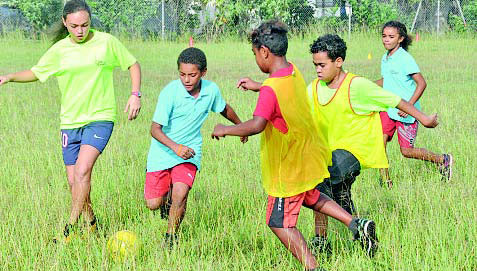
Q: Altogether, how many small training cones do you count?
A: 3